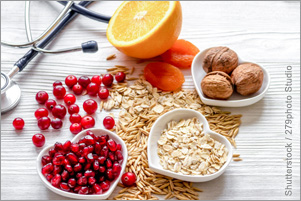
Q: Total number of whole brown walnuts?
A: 3